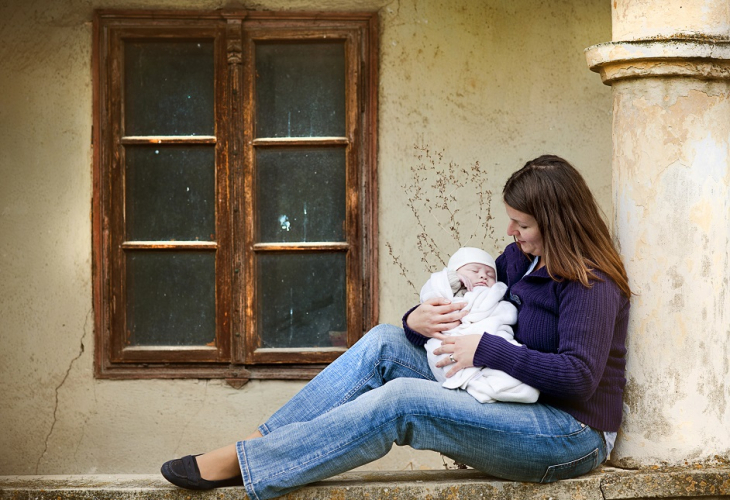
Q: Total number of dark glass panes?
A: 6